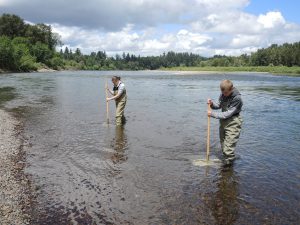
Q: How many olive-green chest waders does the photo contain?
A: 2